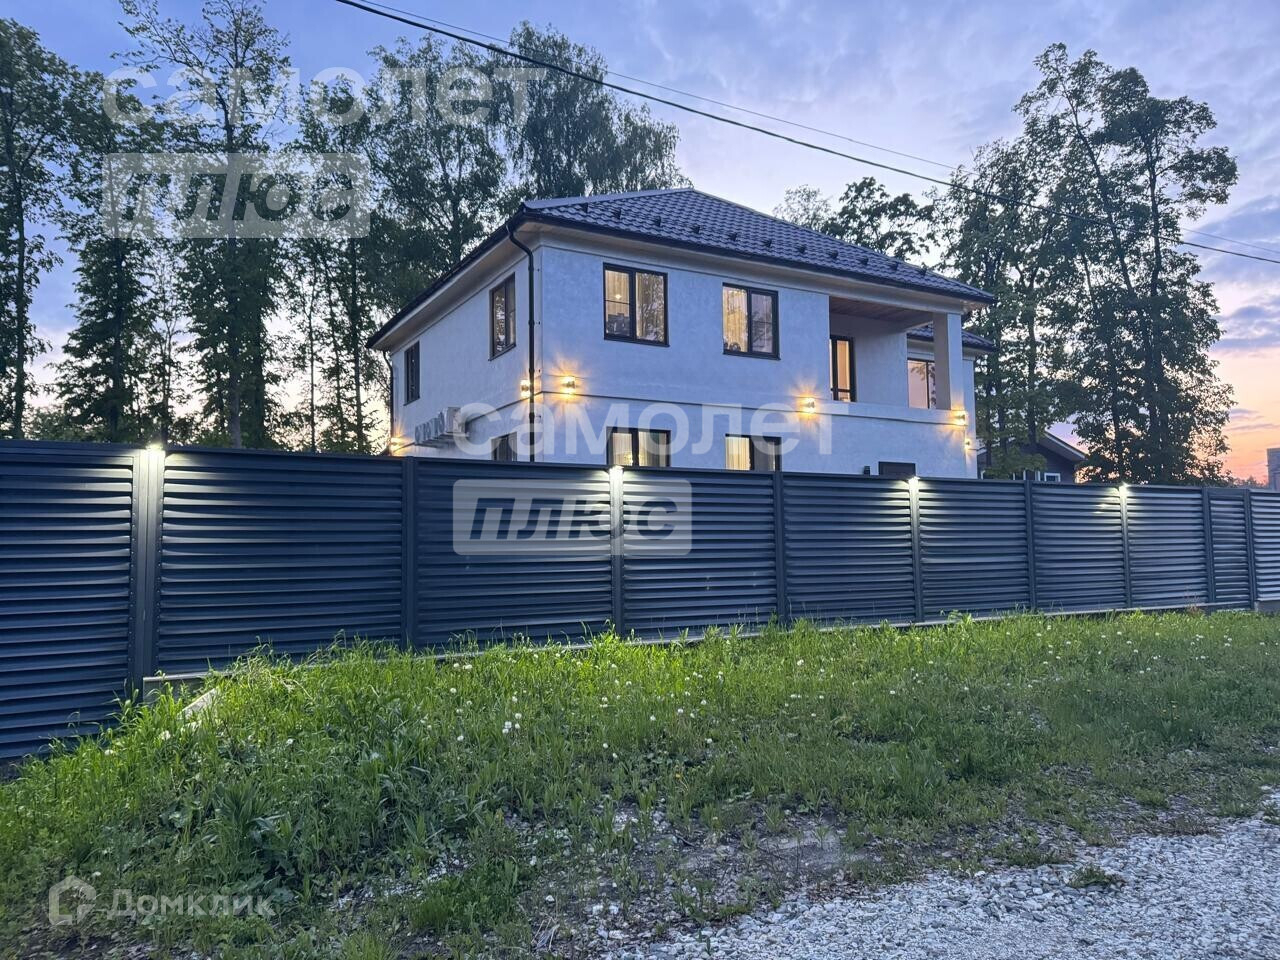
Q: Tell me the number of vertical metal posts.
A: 9